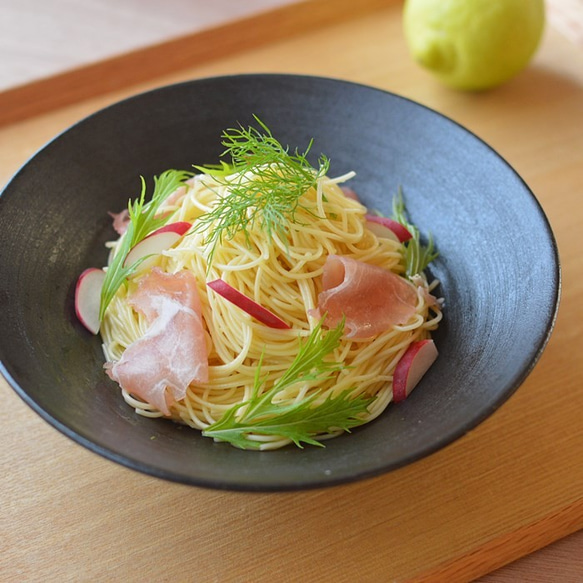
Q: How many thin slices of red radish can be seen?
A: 5